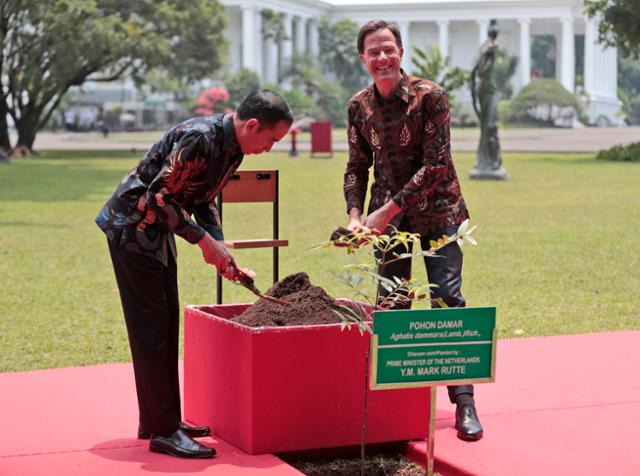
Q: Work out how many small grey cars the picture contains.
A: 0